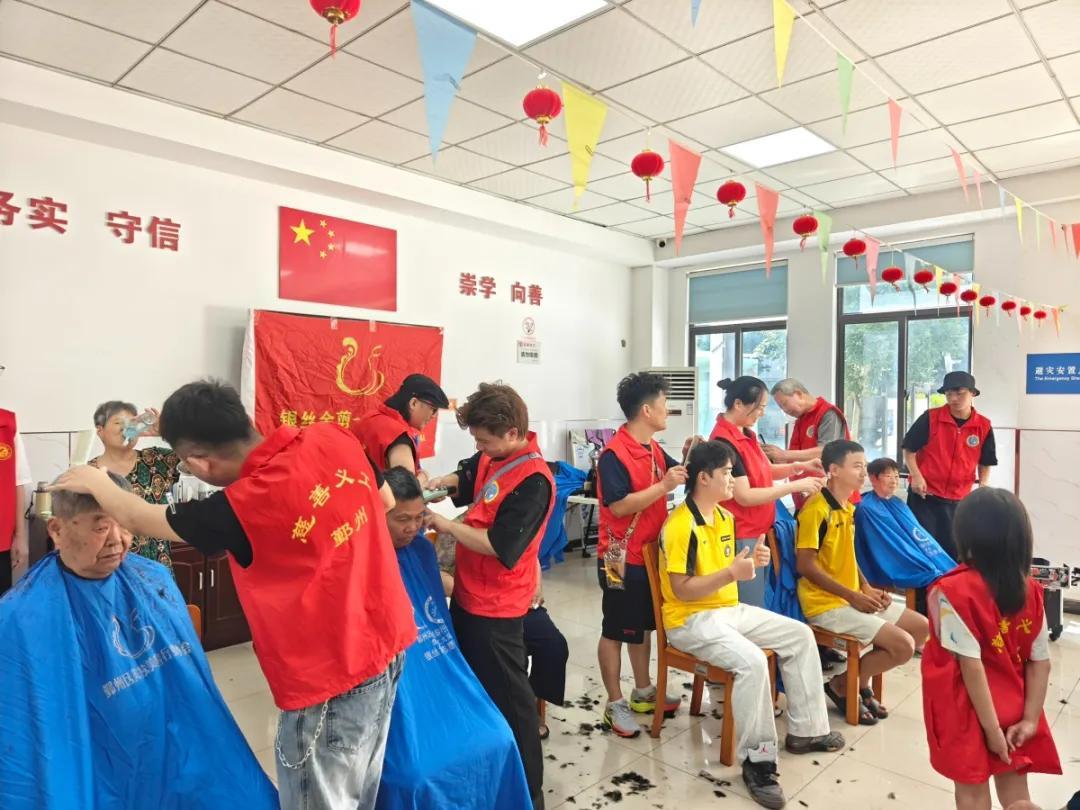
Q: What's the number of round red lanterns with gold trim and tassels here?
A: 14